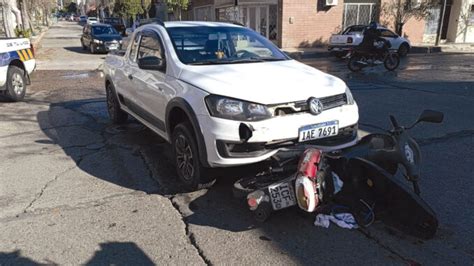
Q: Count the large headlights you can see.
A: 2